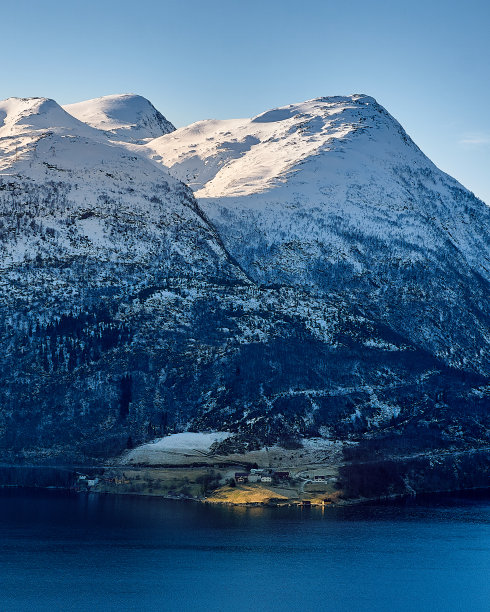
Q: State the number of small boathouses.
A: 2